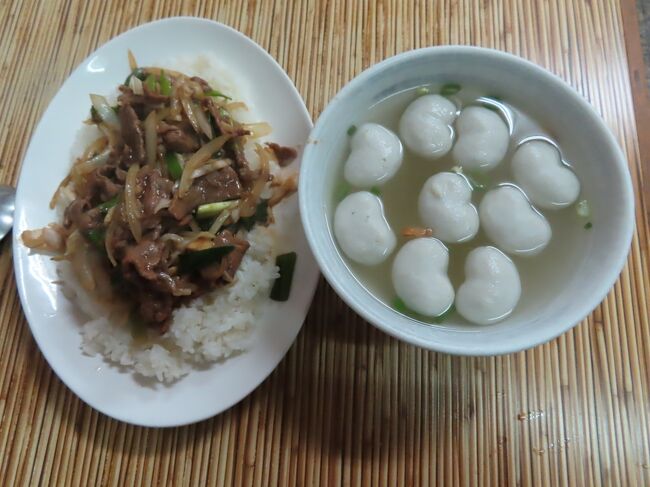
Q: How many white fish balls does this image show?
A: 9